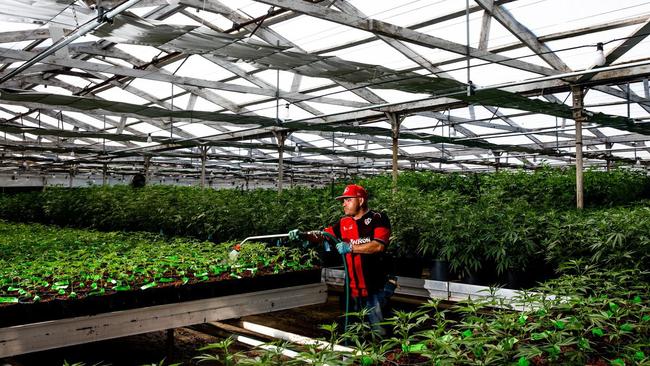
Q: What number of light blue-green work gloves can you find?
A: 2